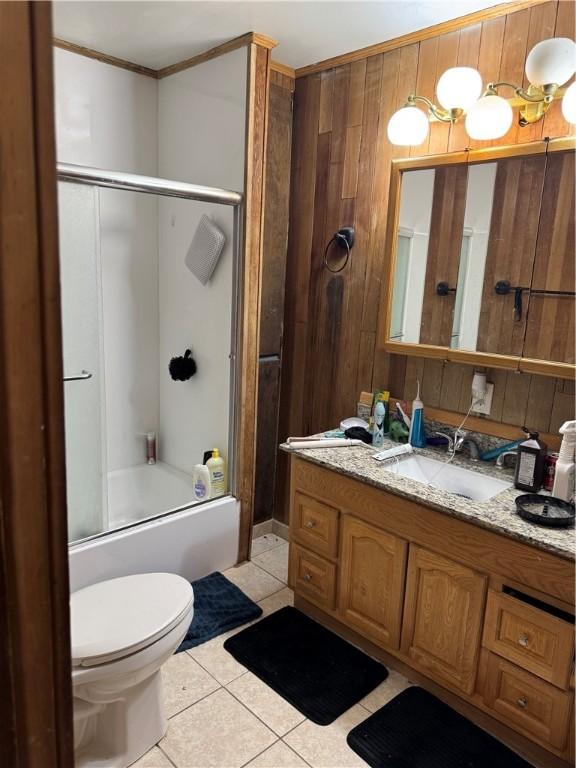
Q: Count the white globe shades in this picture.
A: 5